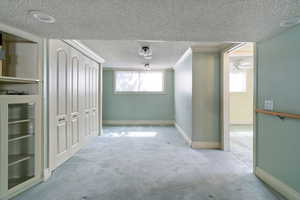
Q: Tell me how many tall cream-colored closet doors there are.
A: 4